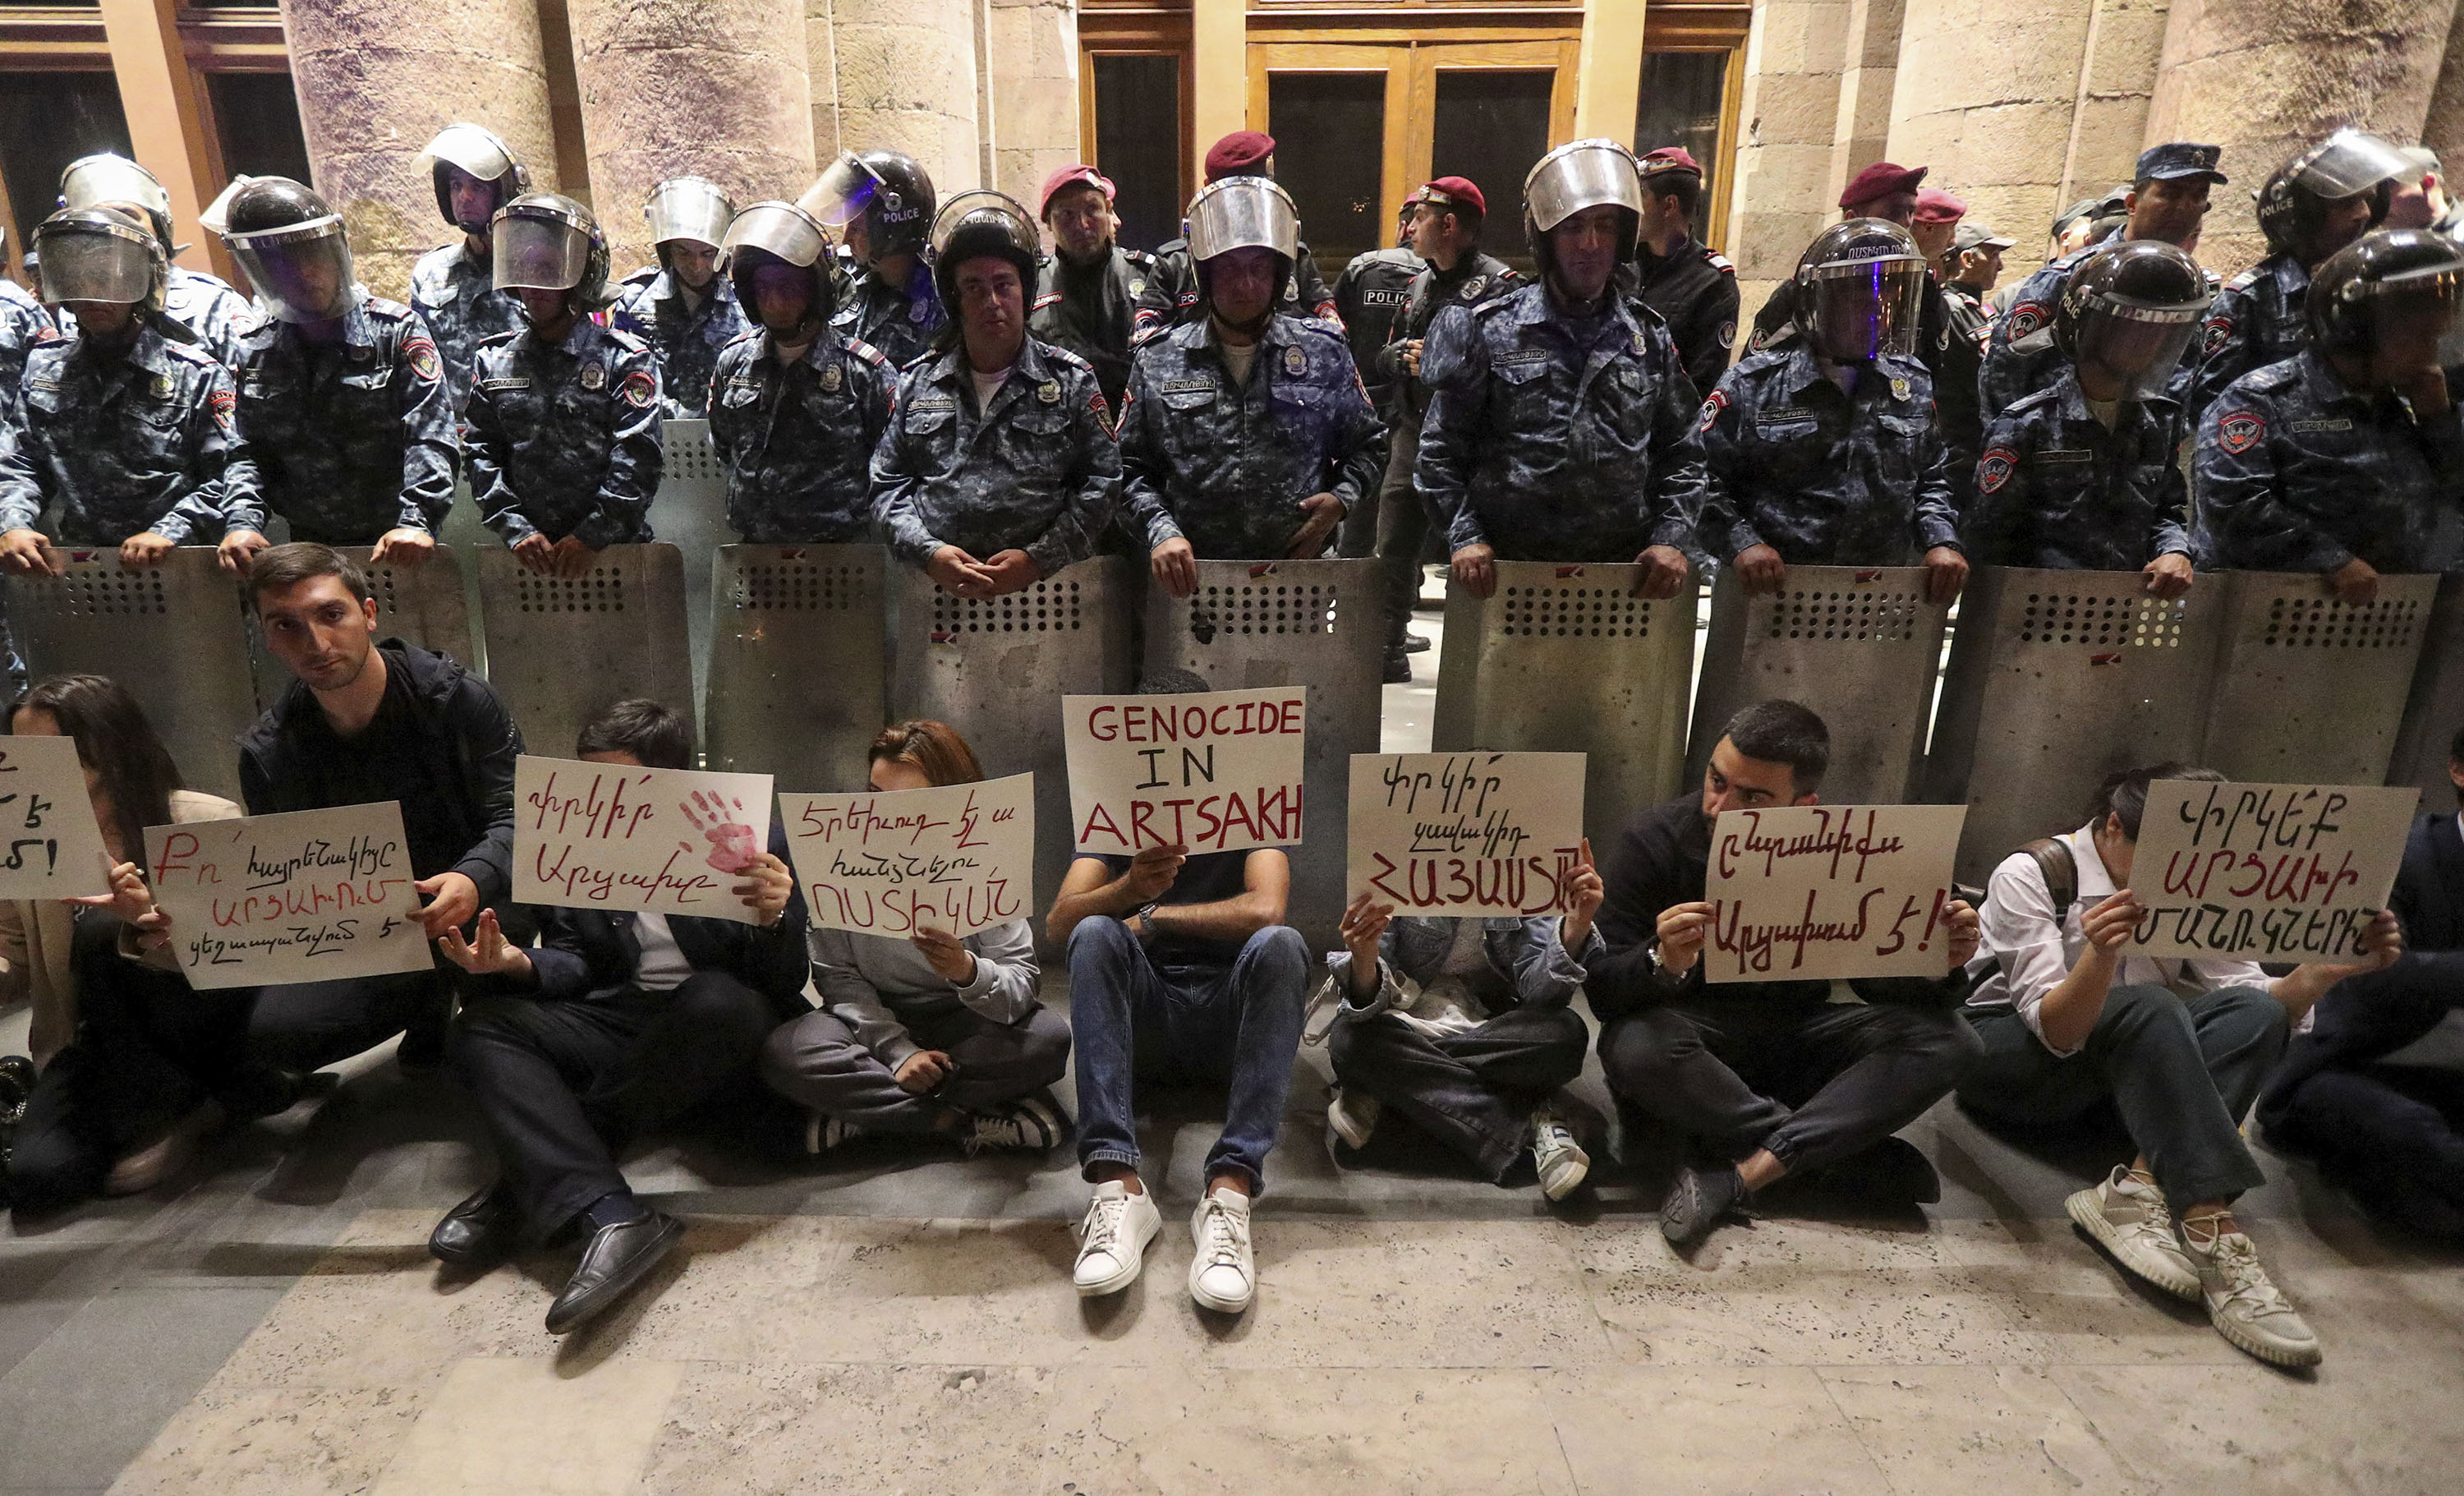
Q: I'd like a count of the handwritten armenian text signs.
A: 7